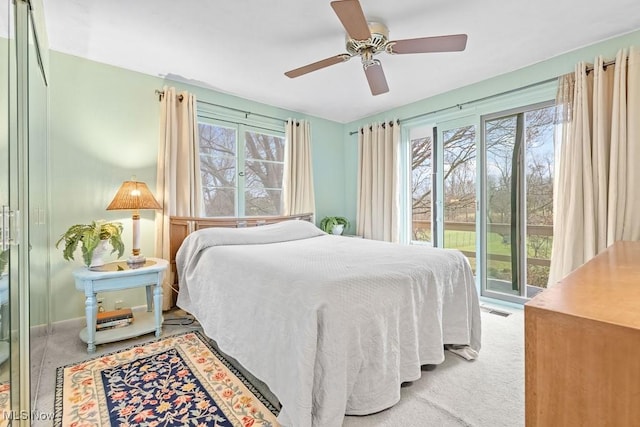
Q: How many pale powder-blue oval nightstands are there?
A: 1